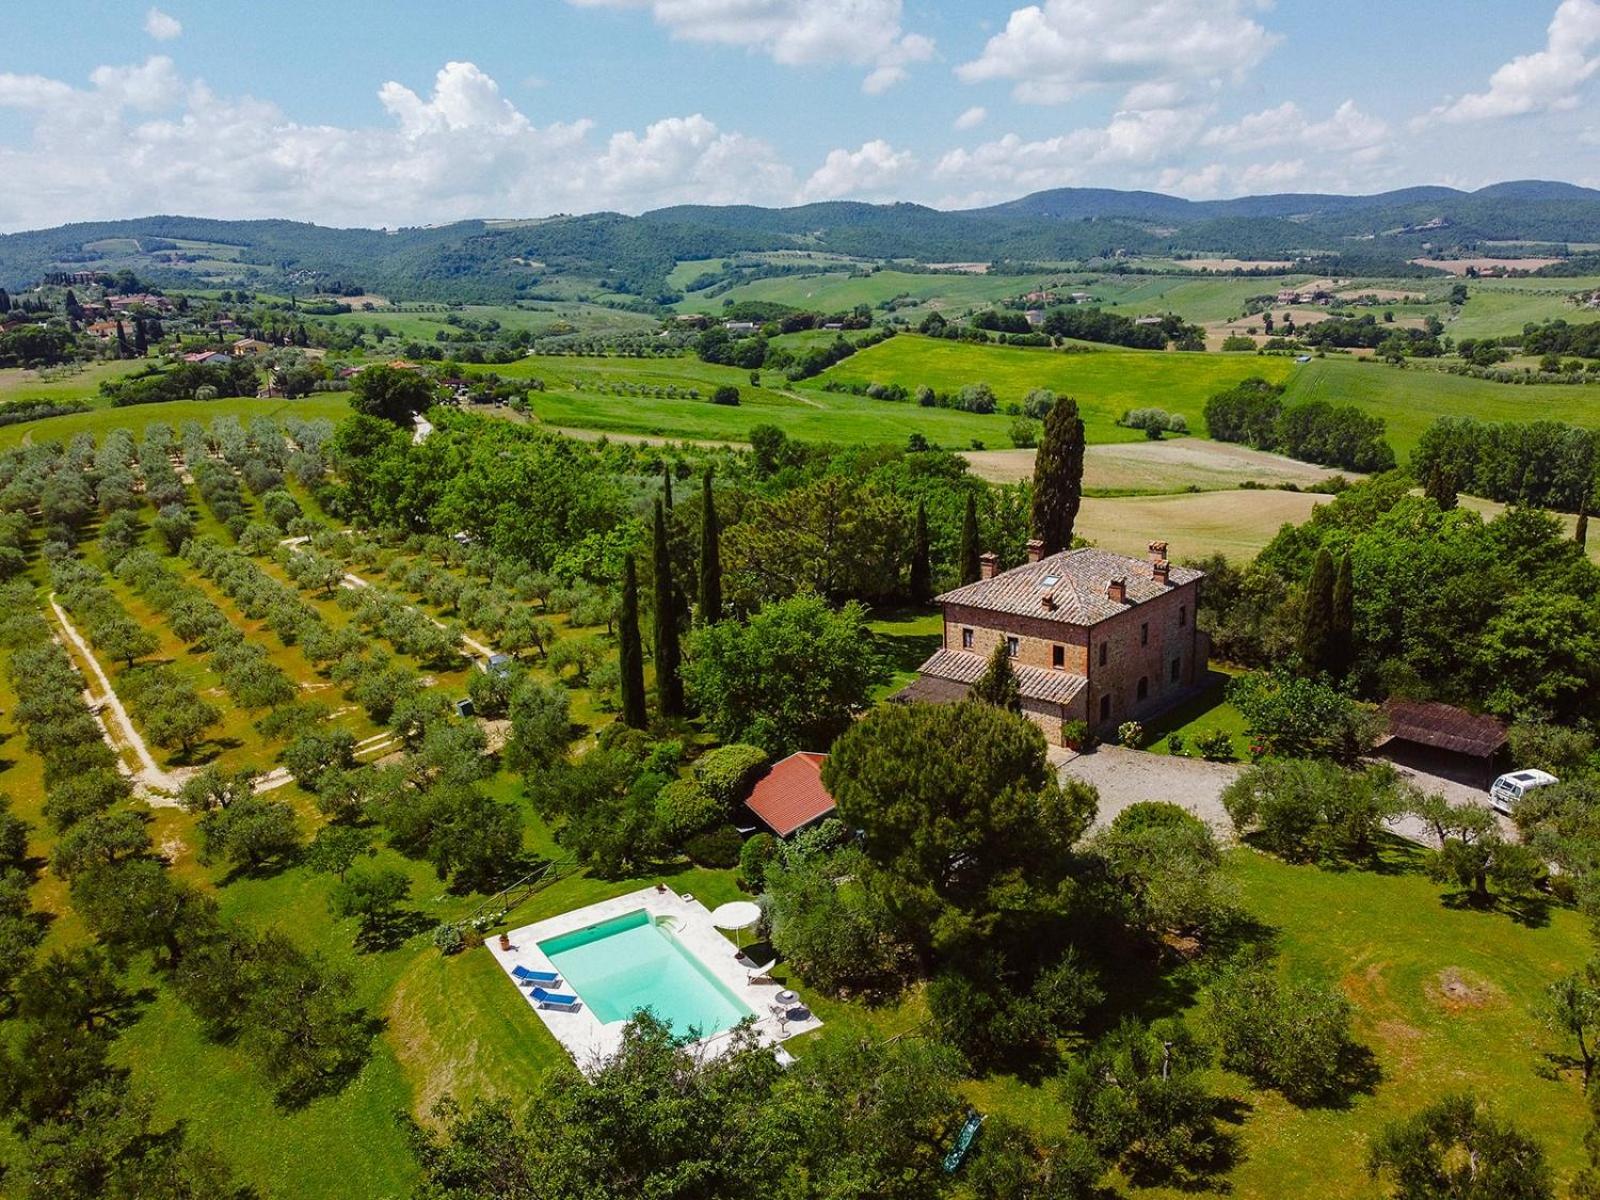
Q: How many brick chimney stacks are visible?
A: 6